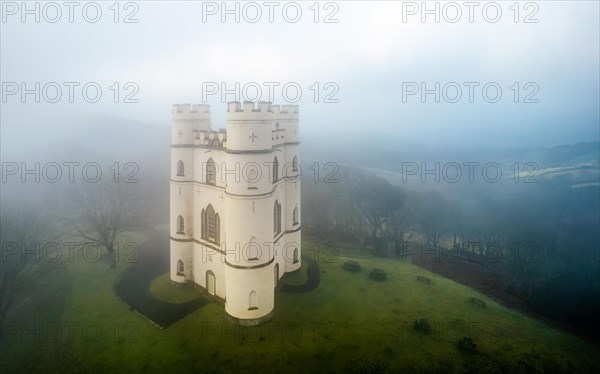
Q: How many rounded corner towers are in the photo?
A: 3